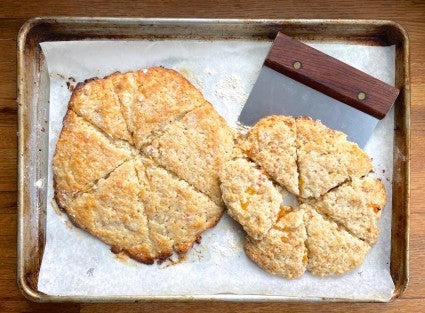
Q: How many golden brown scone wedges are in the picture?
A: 12